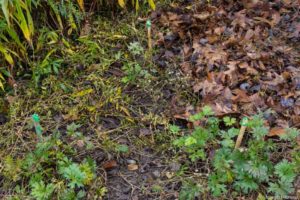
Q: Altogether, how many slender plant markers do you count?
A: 3